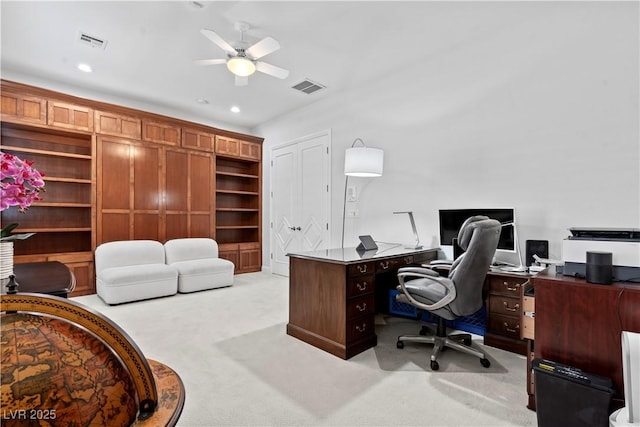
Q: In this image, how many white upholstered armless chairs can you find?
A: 2